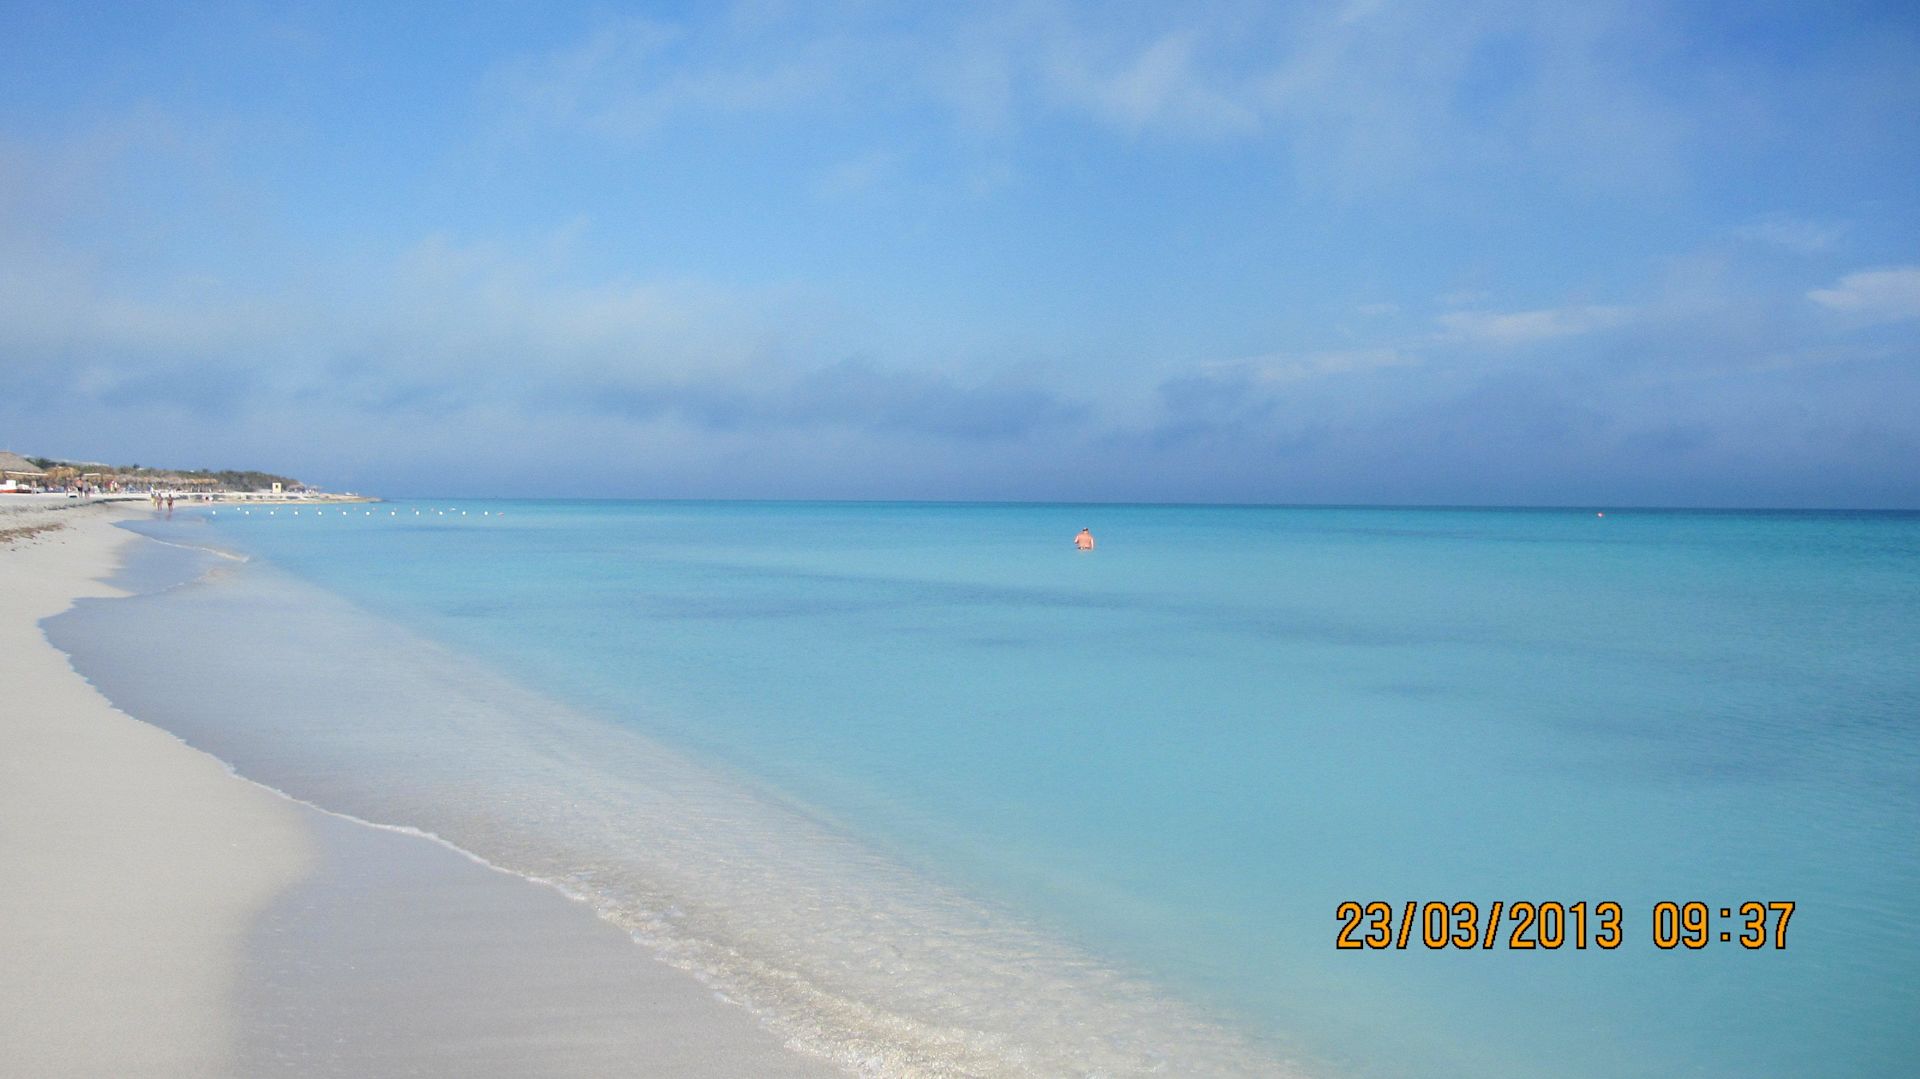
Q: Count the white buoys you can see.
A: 13